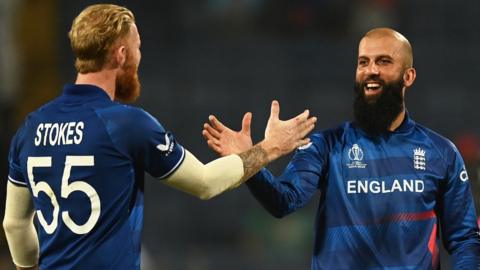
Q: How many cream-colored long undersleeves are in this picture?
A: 2